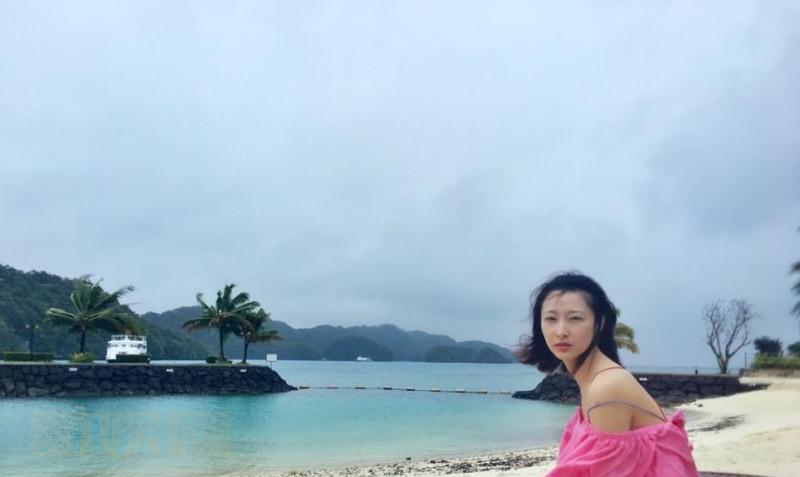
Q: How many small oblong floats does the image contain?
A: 9